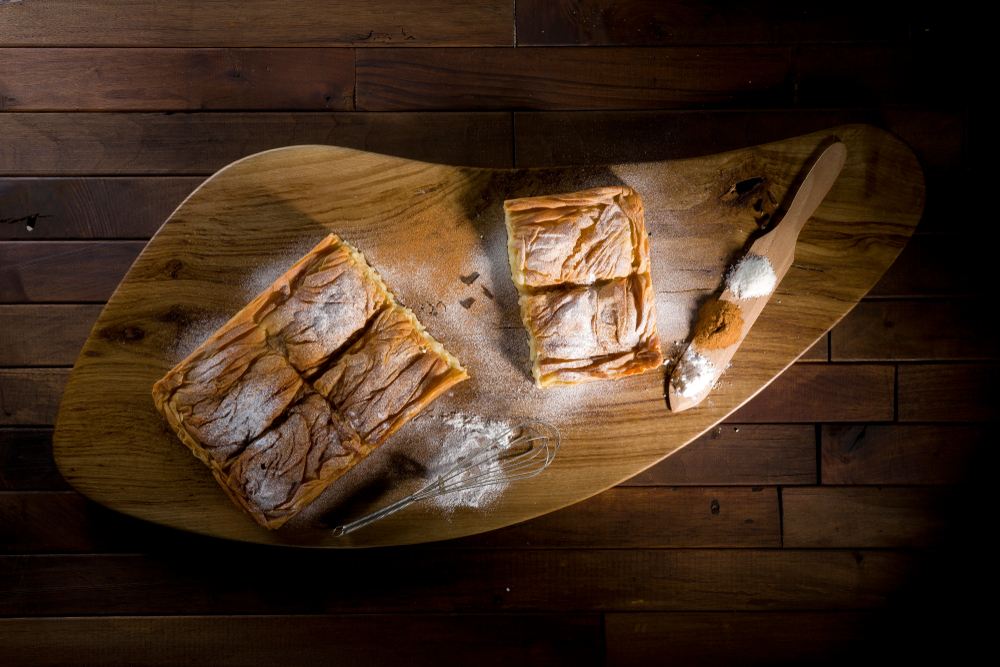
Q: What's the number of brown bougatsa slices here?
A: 6